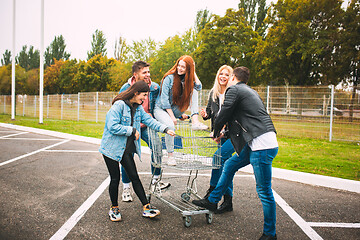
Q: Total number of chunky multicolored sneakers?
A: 2